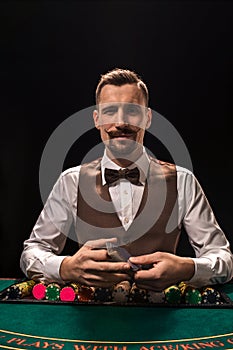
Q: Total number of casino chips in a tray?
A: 12